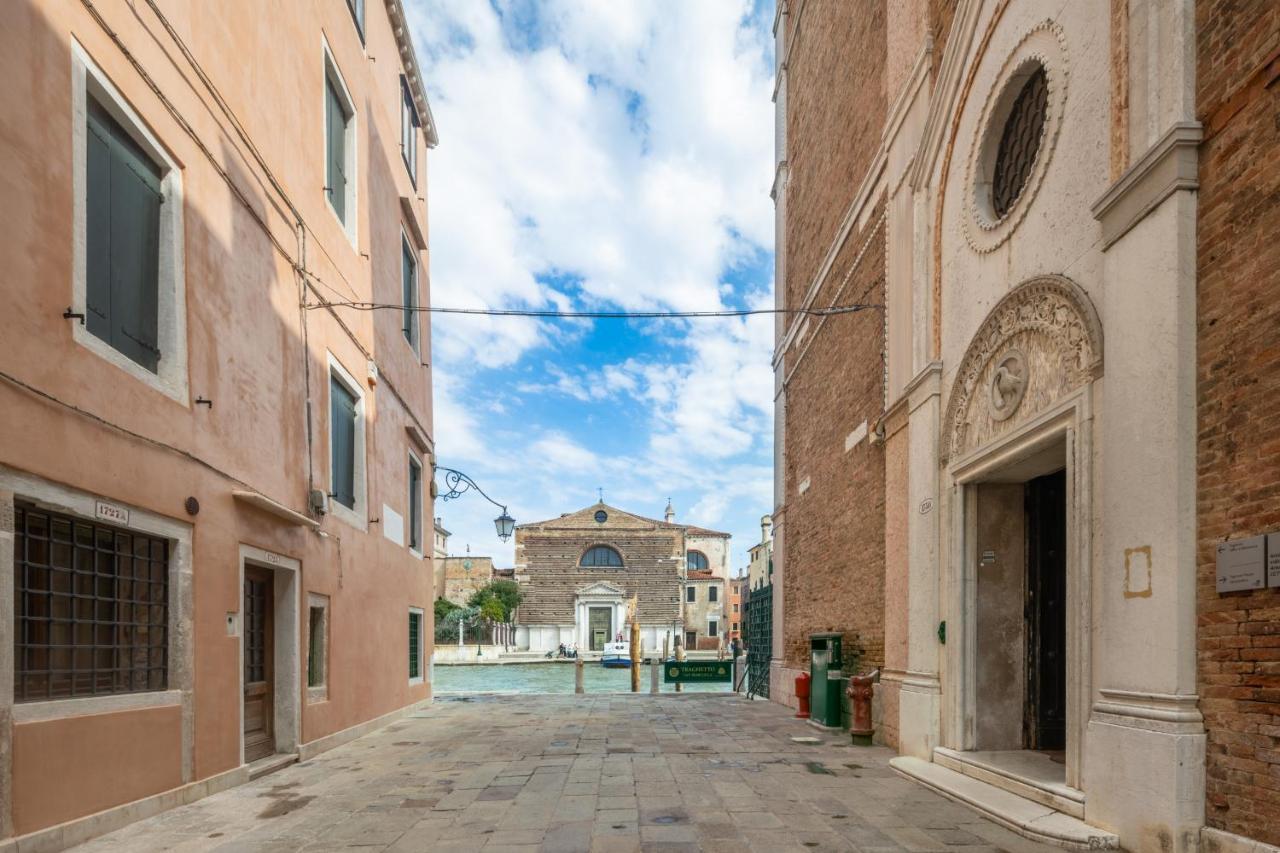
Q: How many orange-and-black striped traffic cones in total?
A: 0